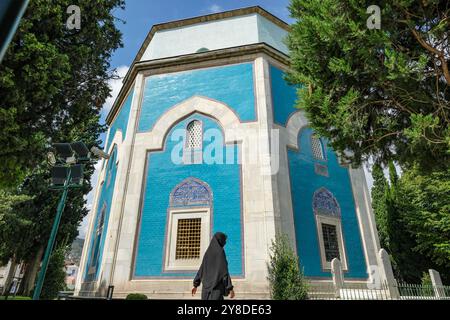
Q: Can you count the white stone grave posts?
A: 3